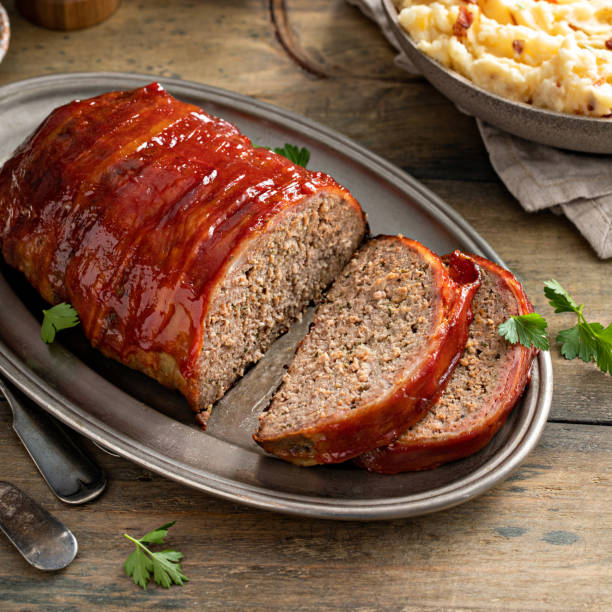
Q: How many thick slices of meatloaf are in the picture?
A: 2